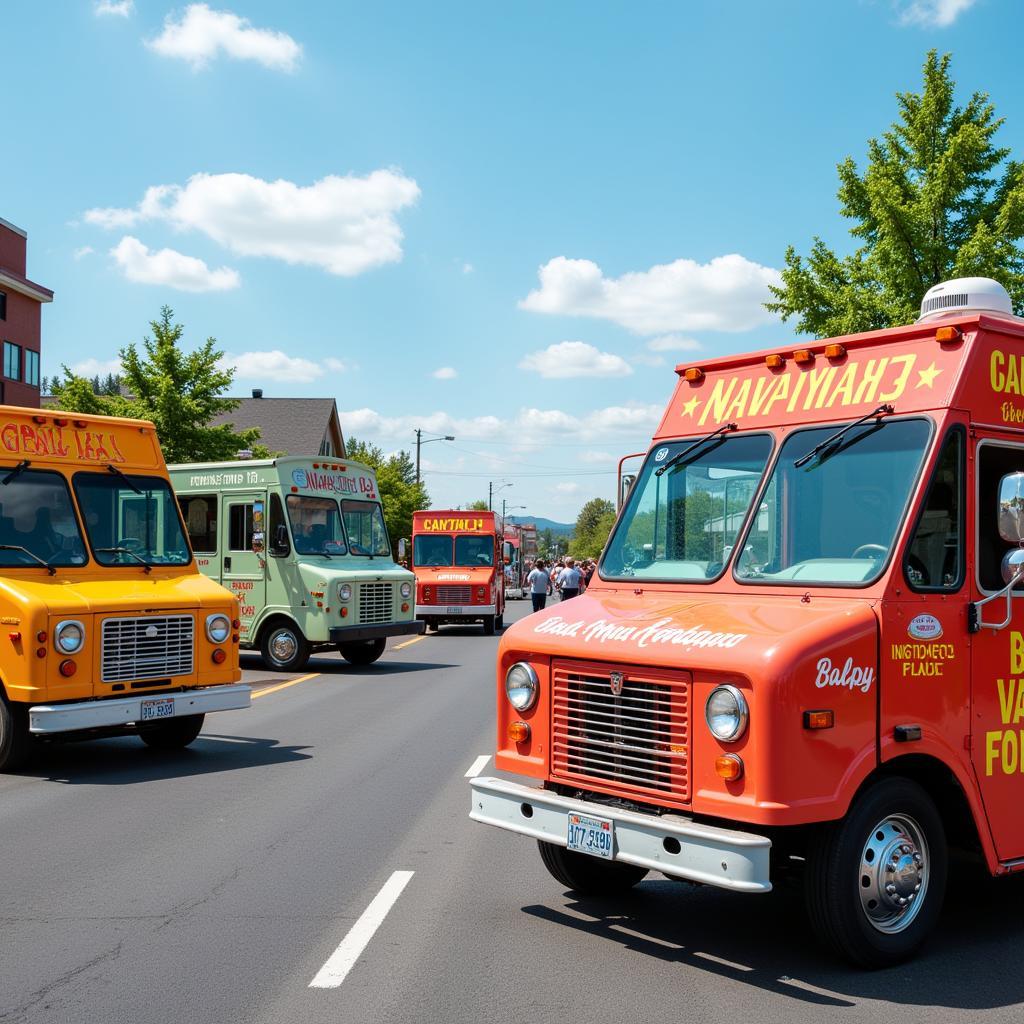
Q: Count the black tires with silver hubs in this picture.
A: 2